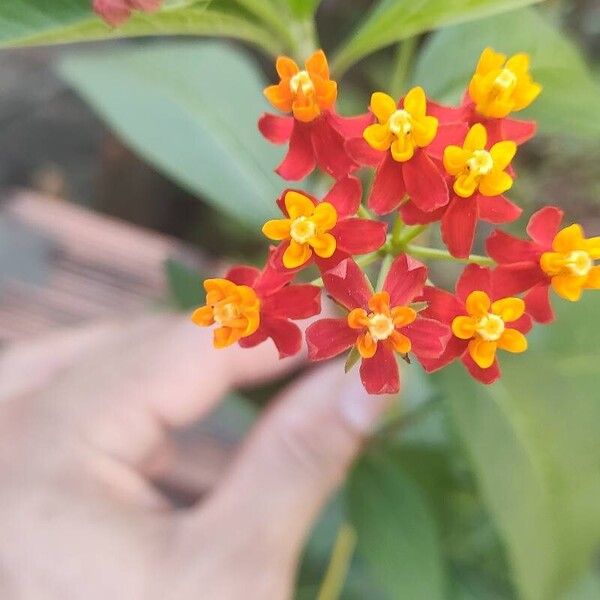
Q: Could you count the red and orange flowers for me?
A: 9